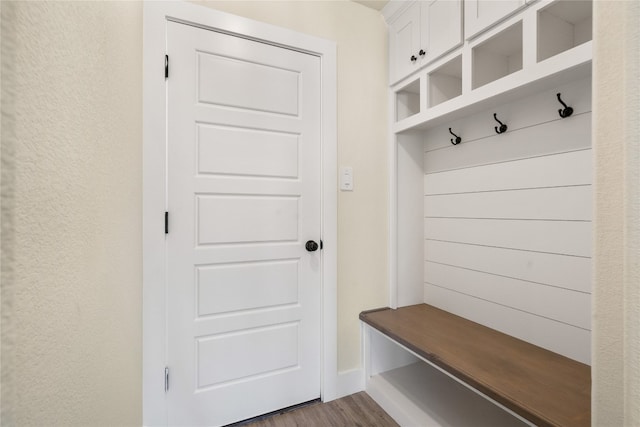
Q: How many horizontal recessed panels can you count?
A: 5